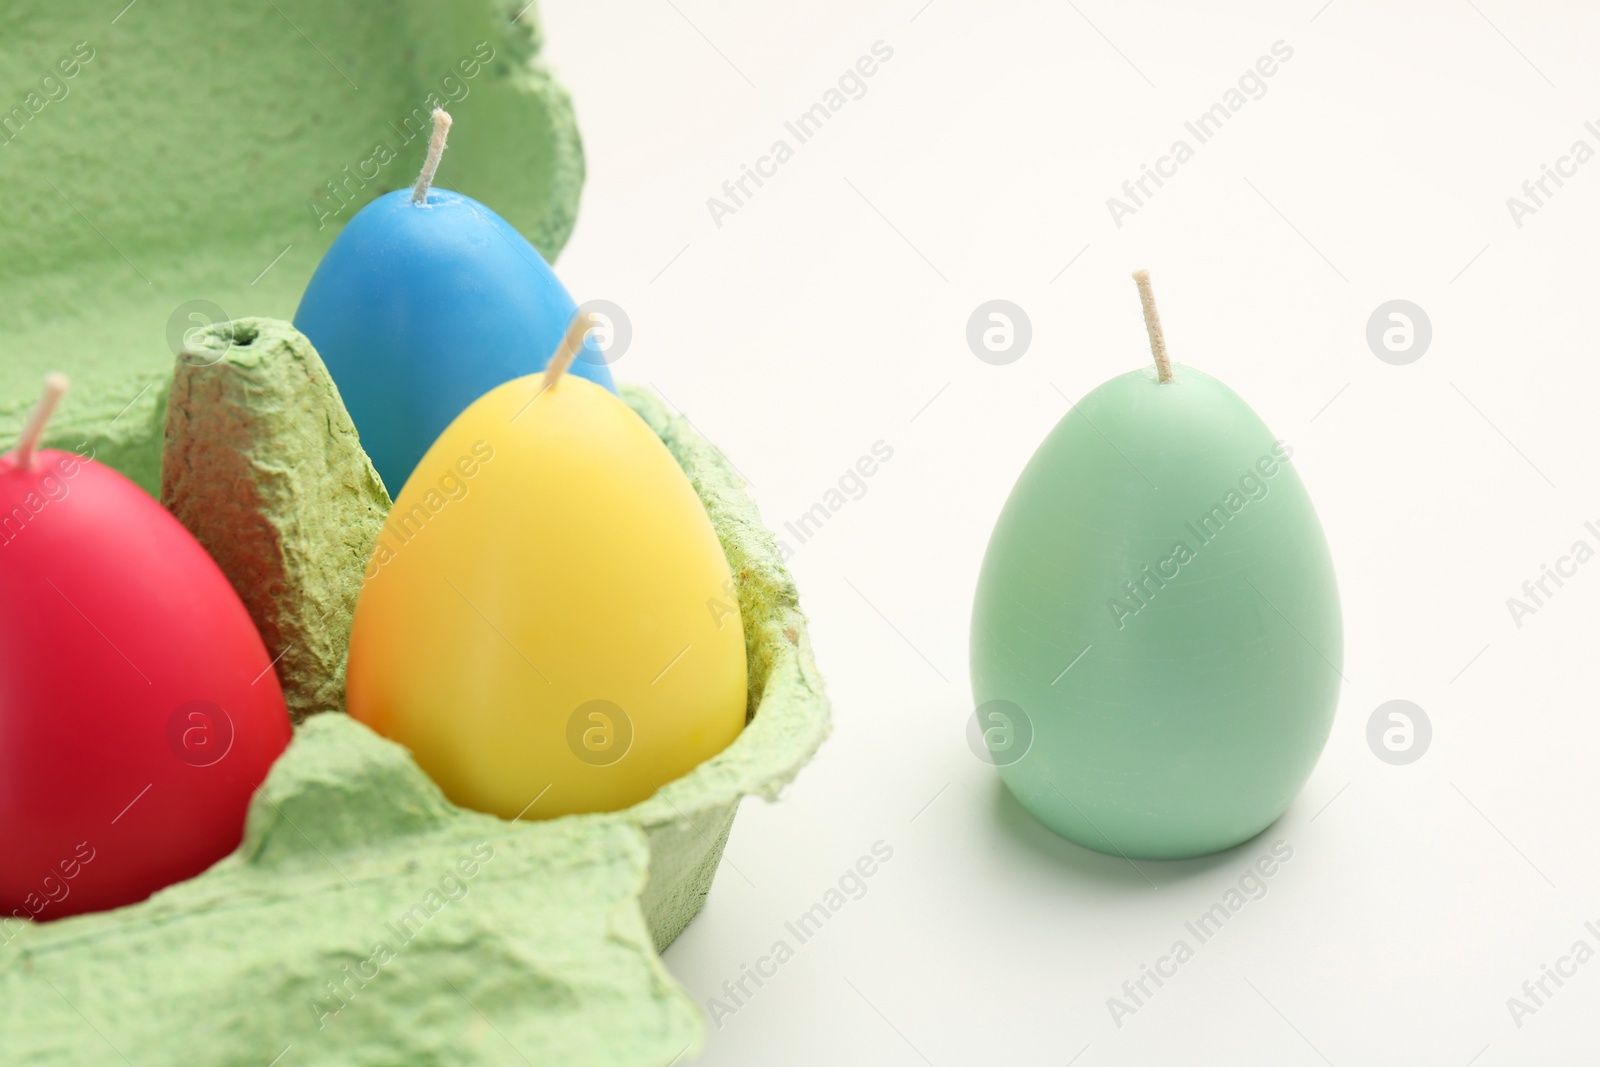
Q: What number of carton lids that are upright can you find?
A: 1